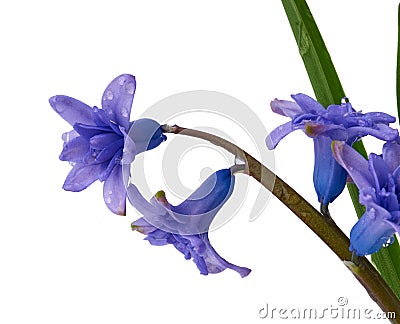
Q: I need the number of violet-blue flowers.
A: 4